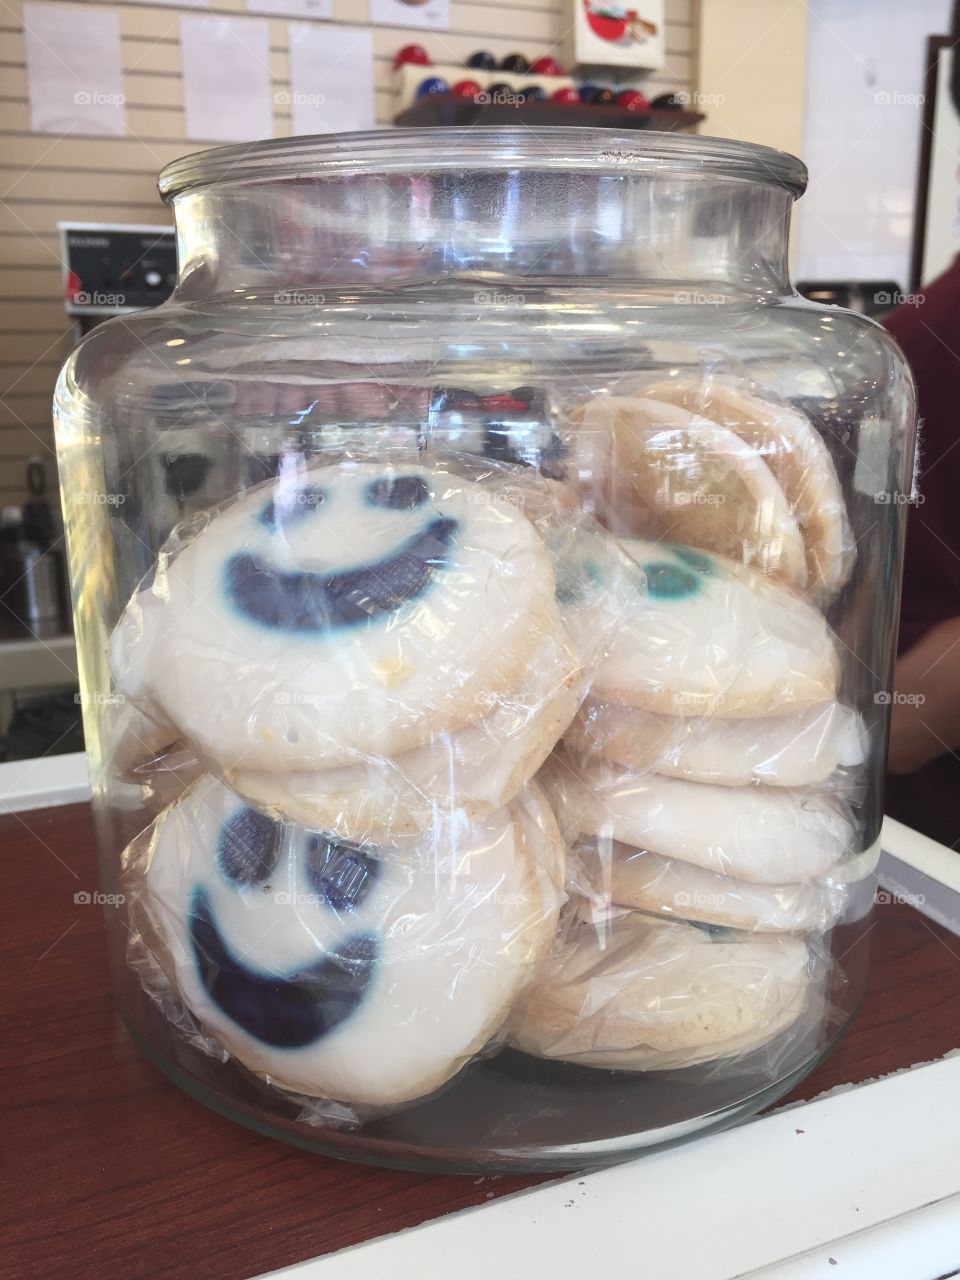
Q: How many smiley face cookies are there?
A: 2